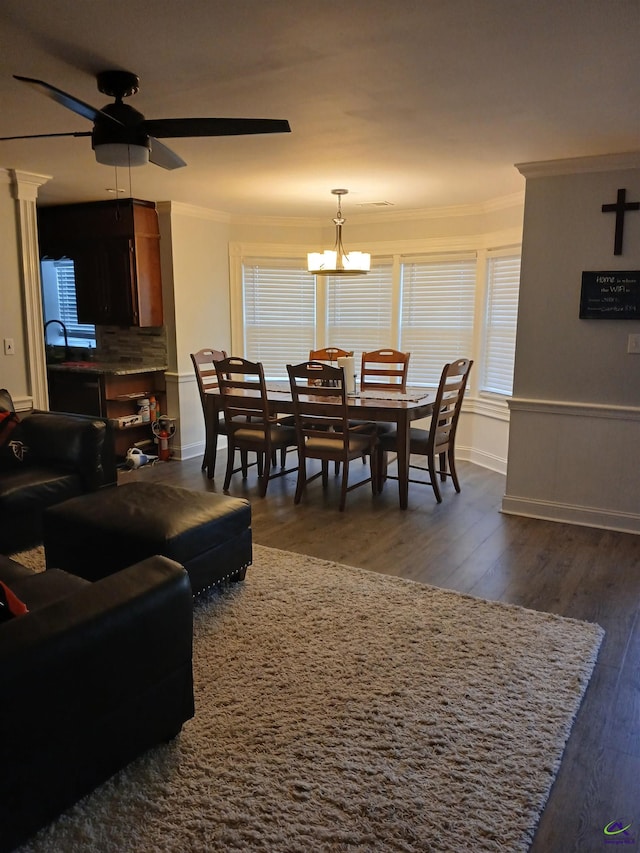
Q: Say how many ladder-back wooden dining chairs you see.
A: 6